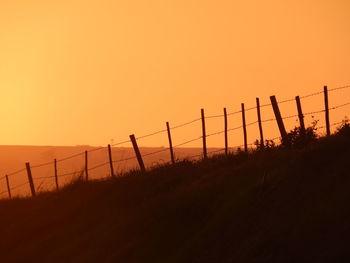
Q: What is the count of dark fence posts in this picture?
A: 14